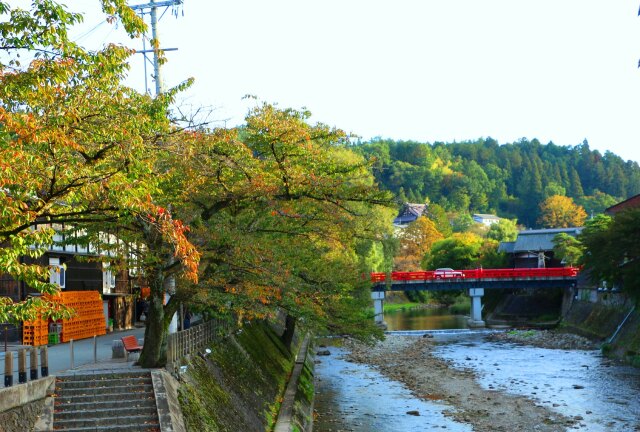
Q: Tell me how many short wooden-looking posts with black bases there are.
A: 4